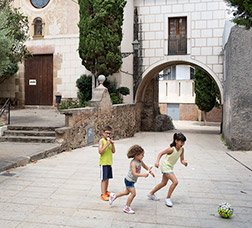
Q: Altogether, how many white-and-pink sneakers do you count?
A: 2